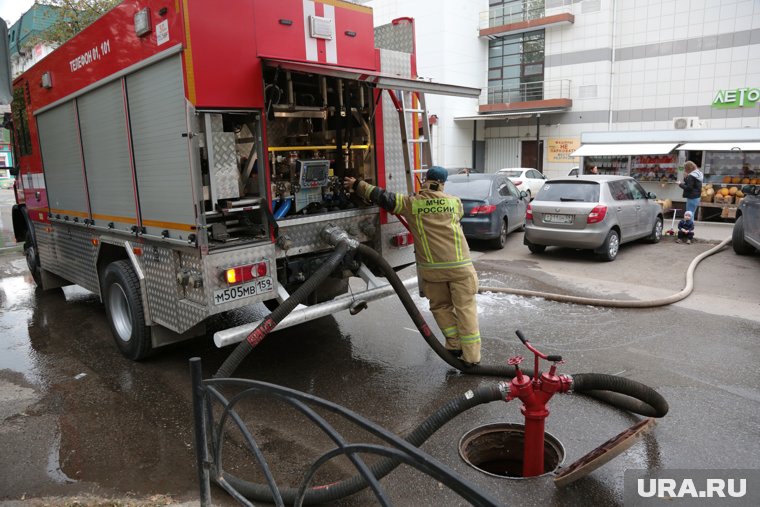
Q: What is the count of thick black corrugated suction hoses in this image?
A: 2